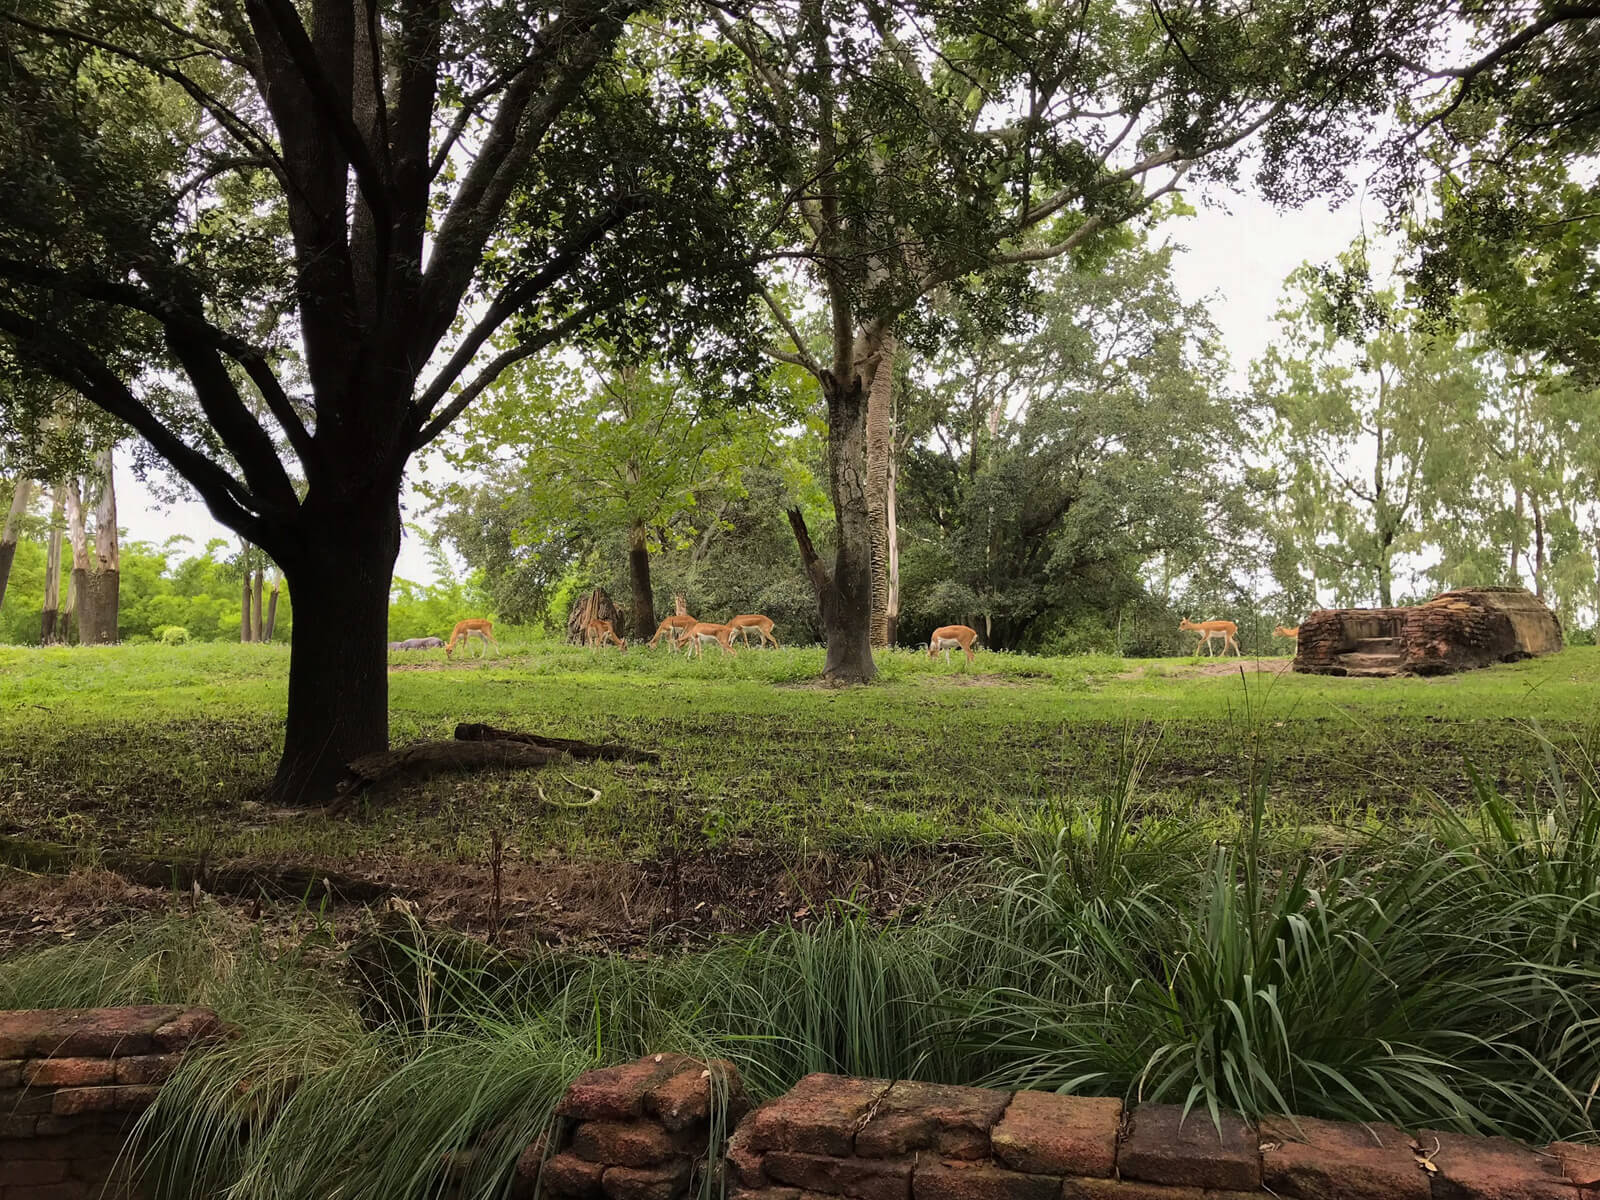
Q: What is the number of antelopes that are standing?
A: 8